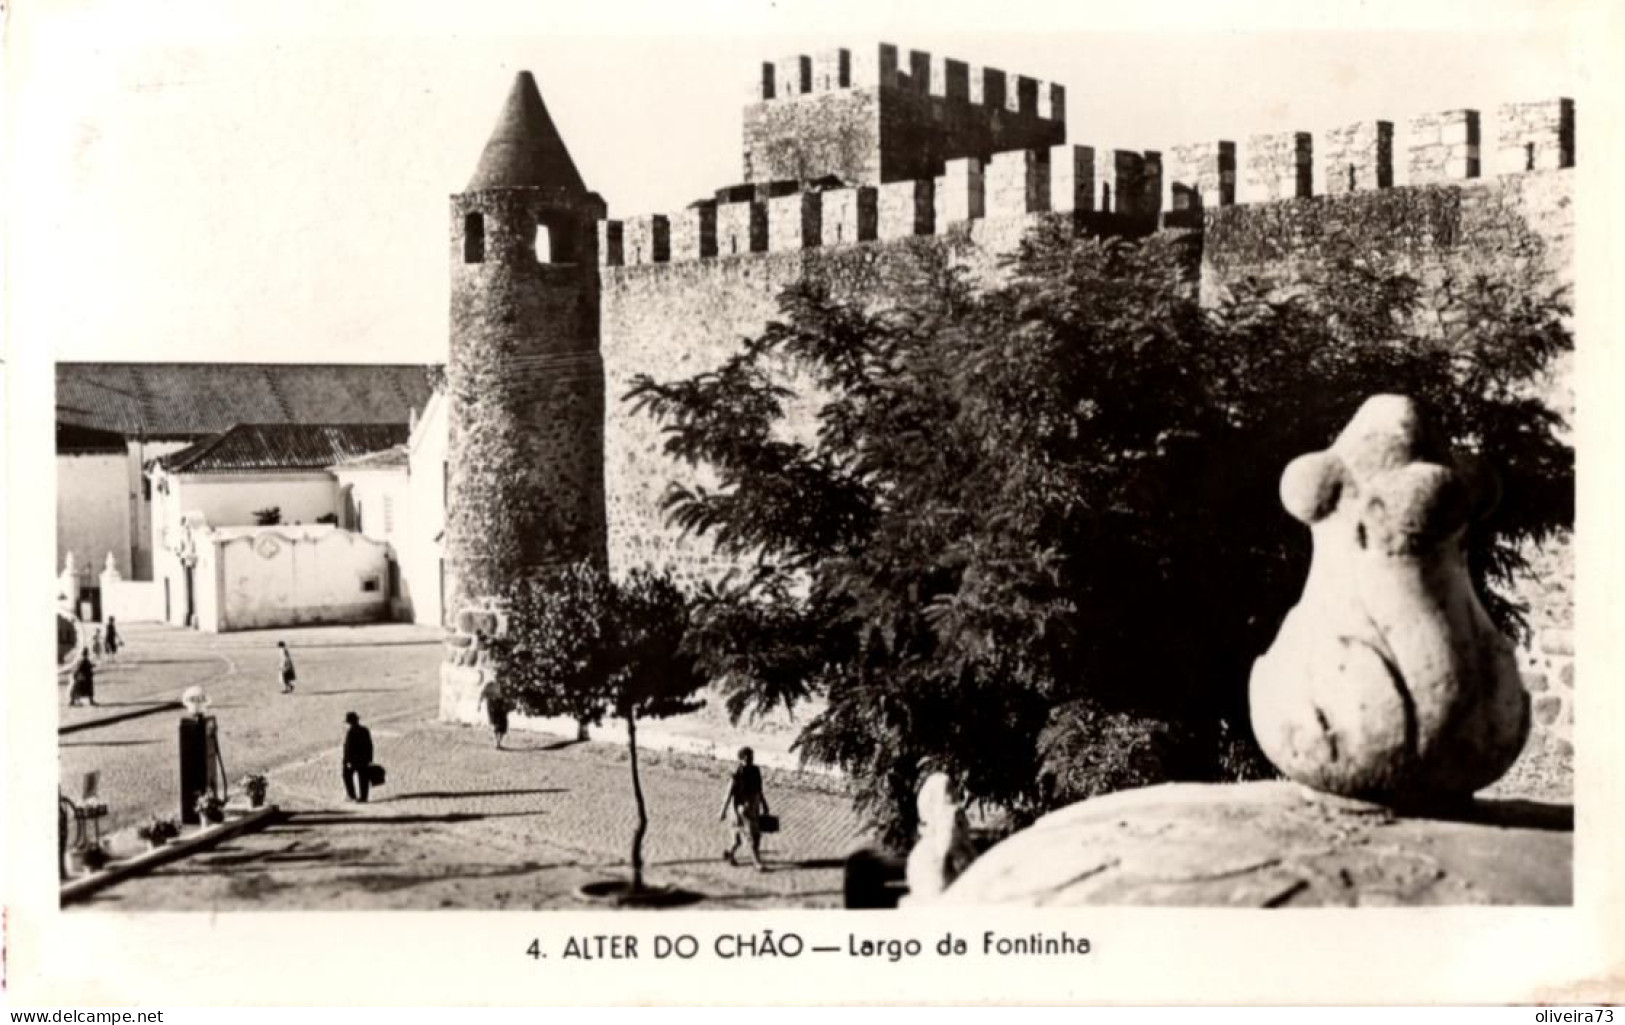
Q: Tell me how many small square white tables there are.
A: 0